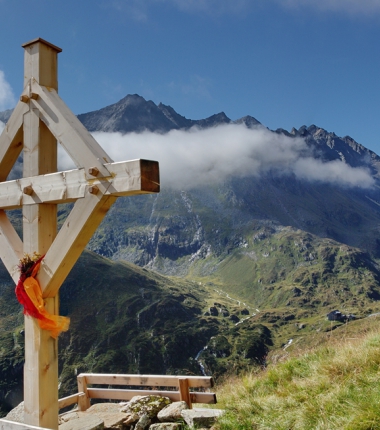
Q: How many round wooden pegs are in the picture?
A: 5